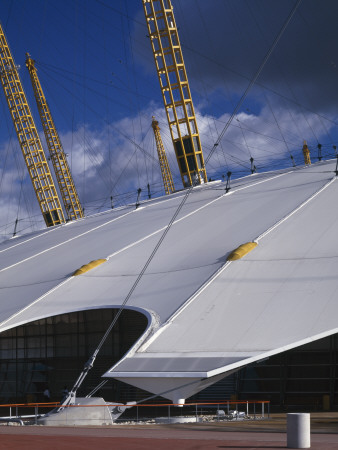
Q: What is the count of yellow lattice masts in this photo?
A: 5